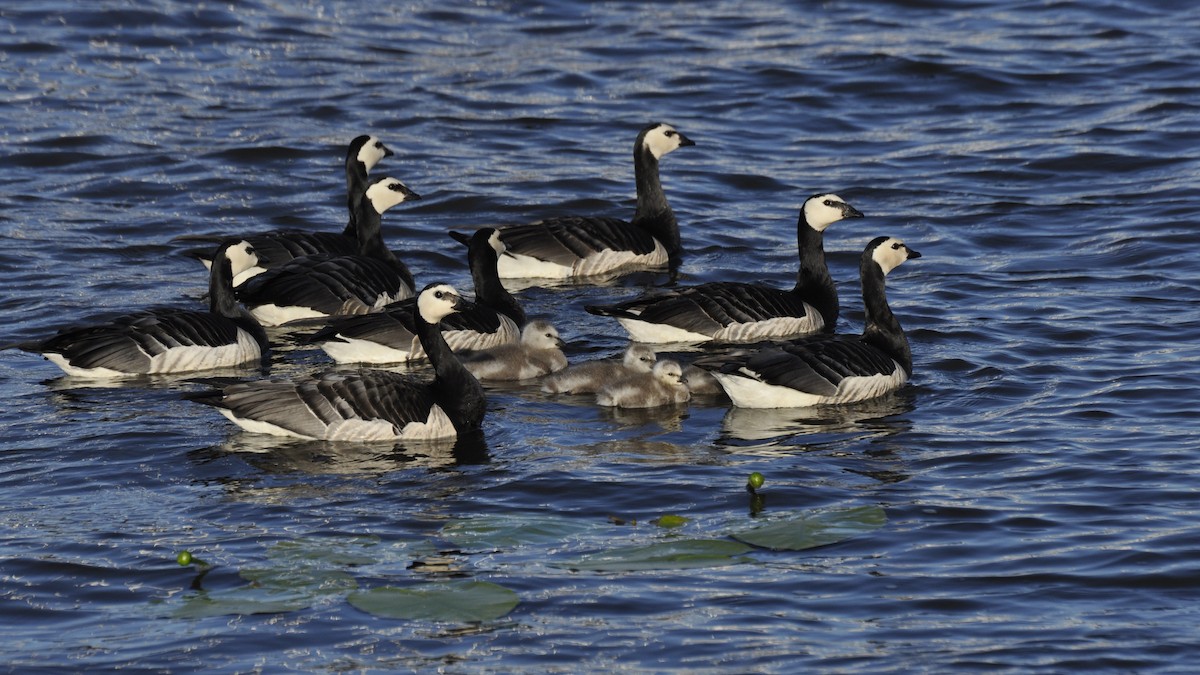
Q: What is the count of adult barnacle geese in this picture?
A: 8